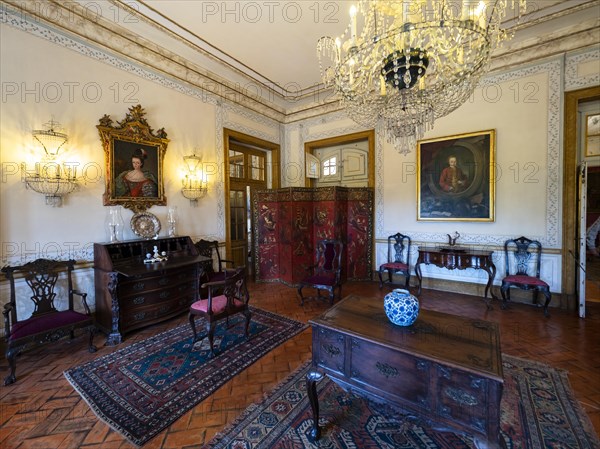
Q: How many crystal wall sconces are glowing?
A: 2